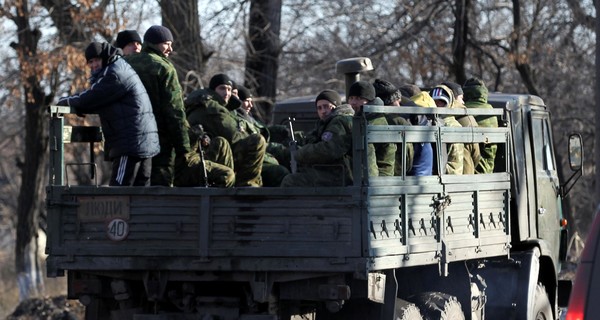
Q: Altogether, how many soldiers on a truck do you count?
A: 14